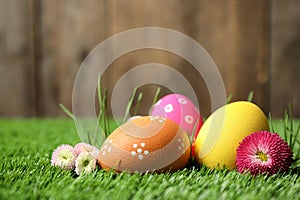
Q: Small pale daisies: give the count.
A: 3